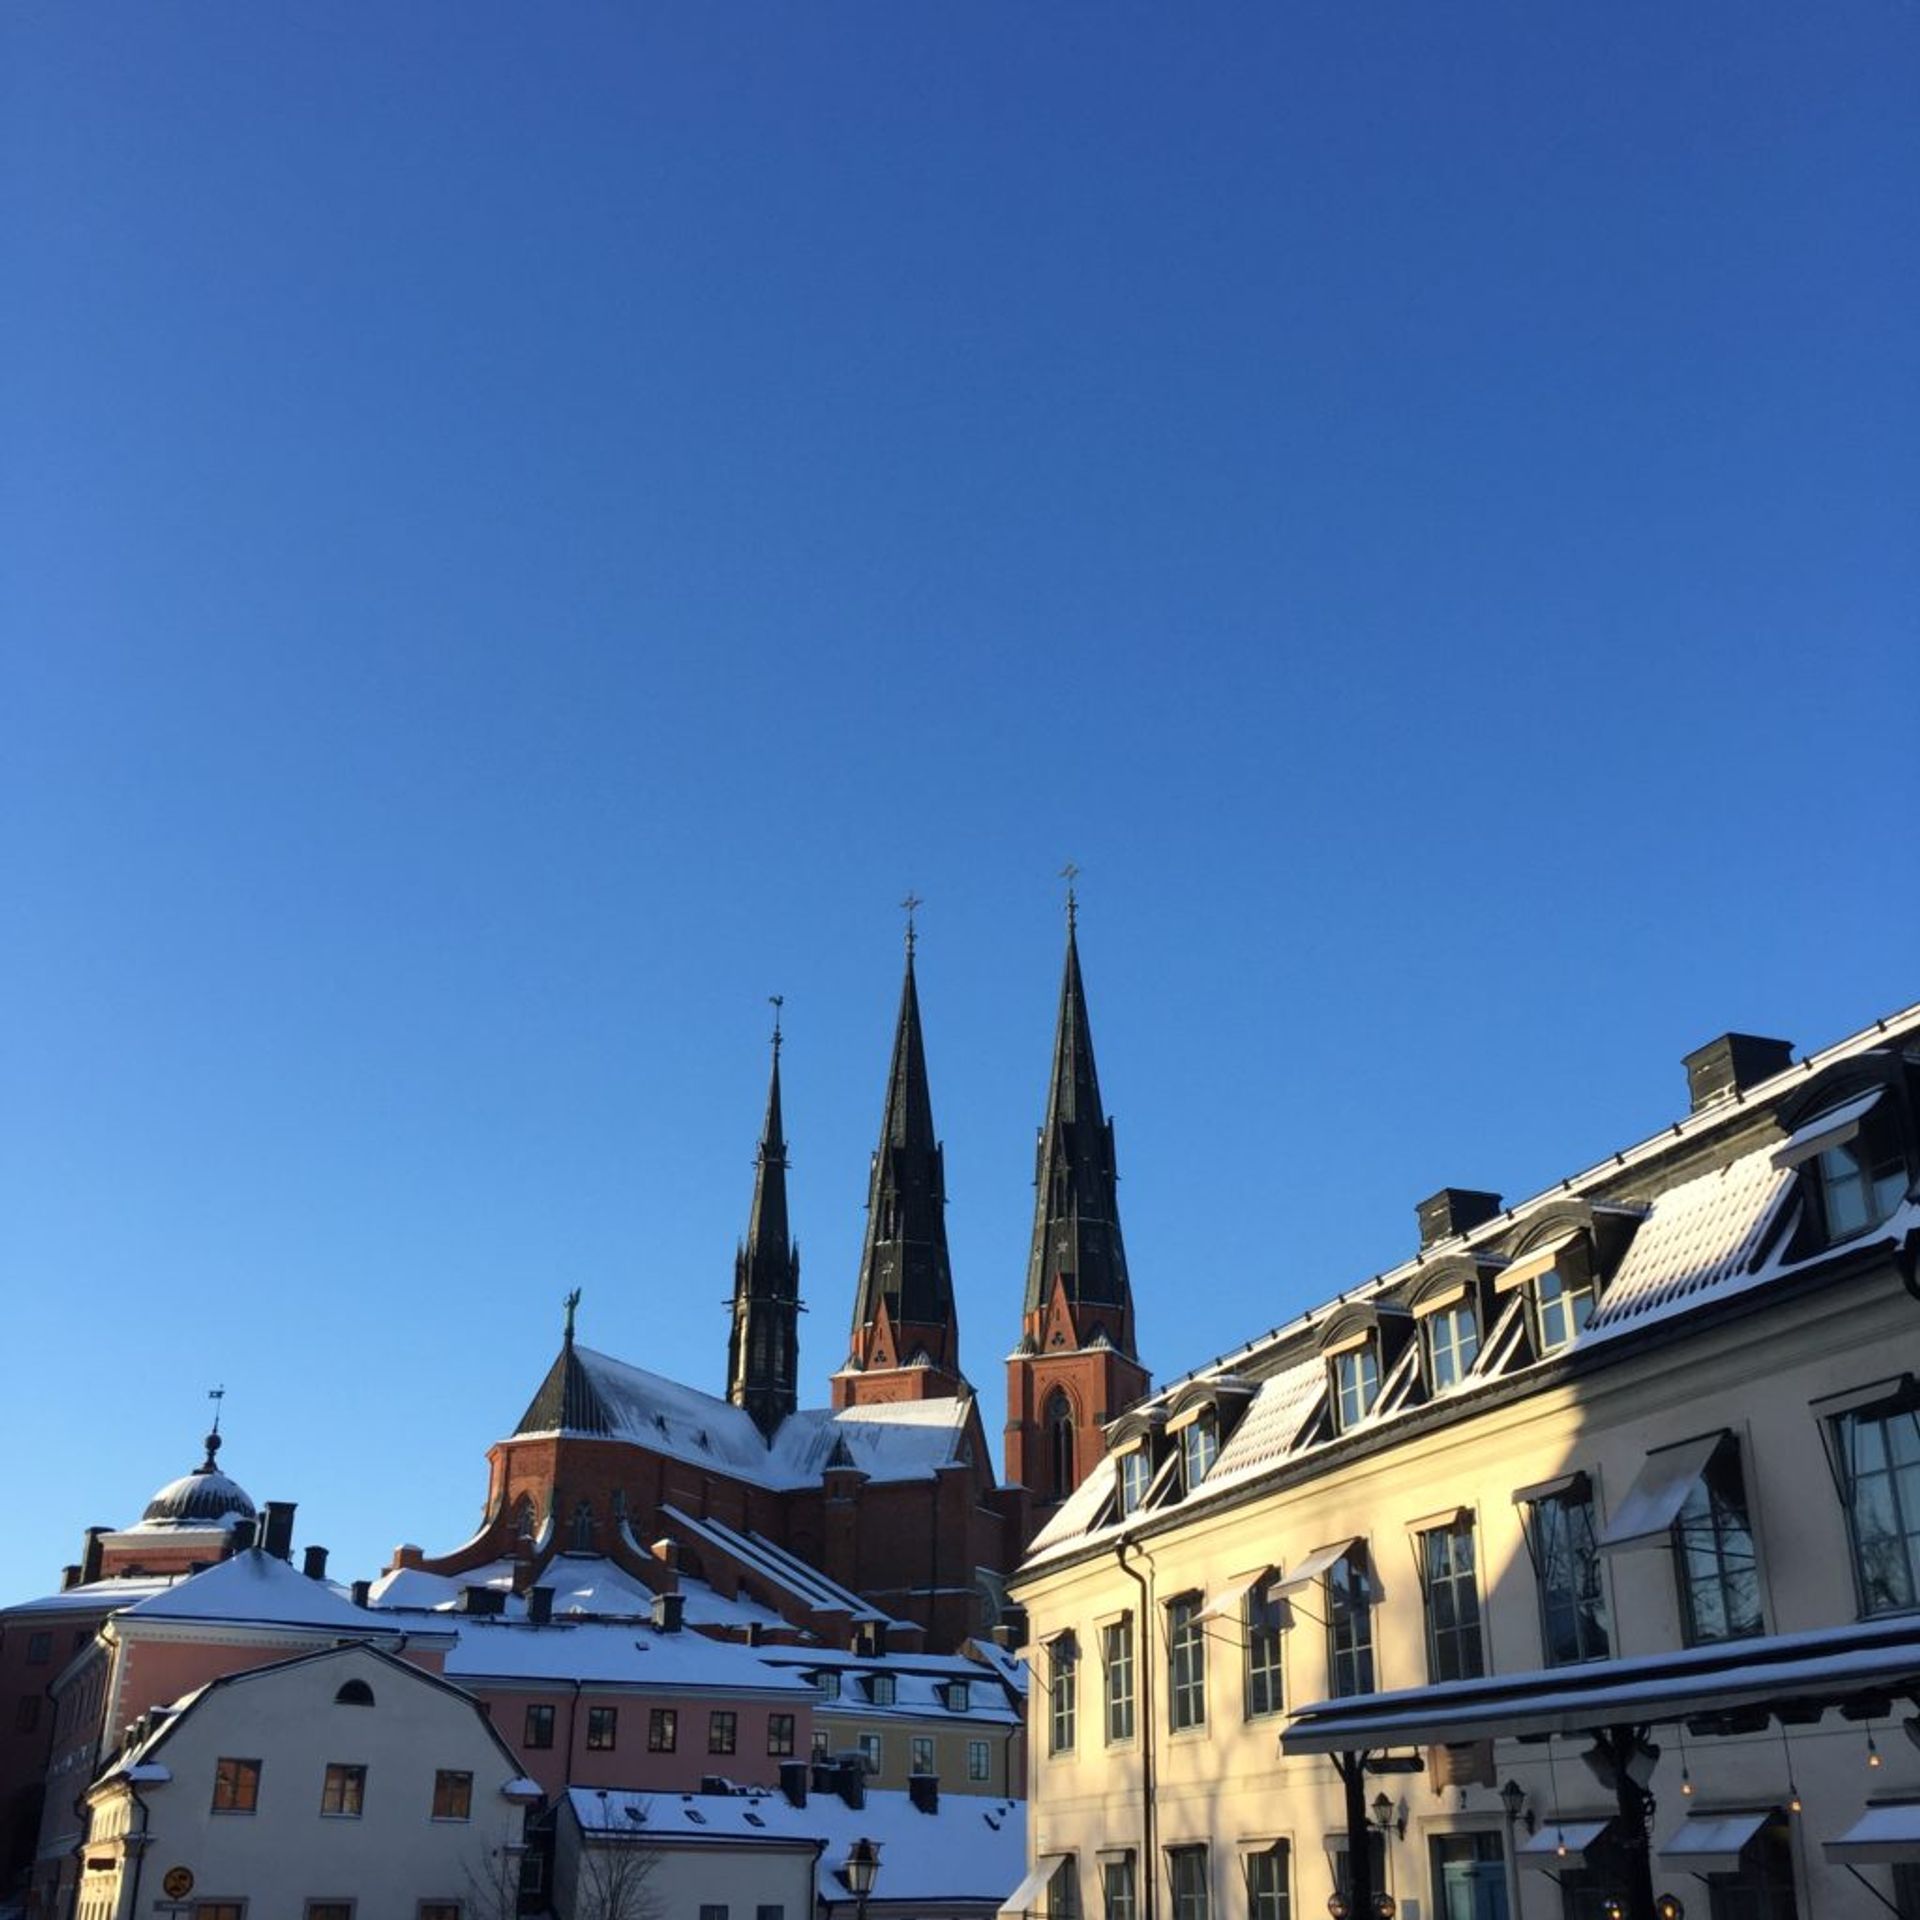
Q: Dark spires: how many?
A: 3